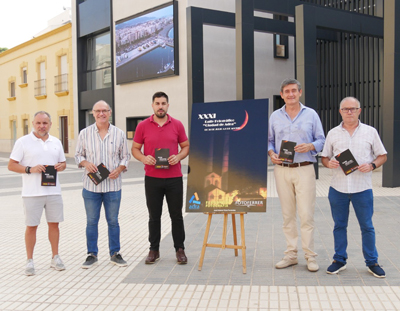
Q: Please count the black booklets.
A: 5